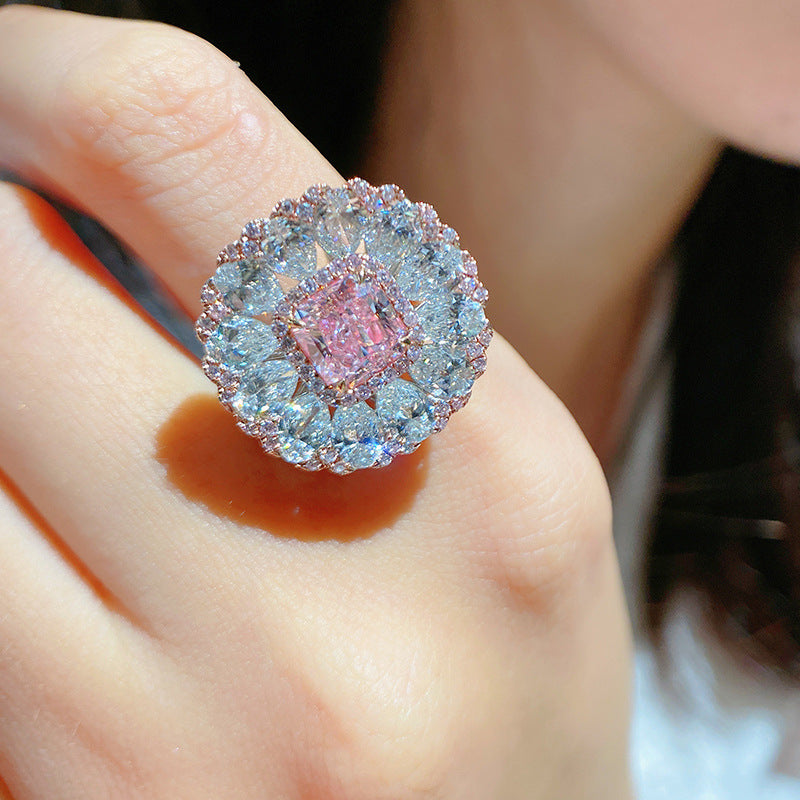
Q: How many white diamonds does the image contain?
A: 12